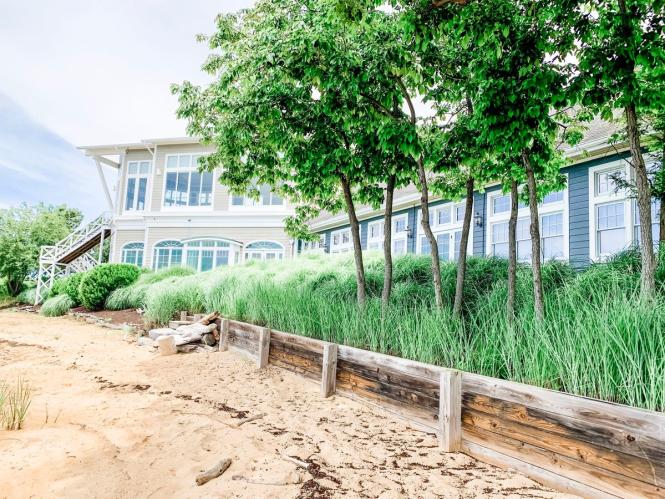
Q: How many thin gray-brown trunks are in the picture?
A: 7